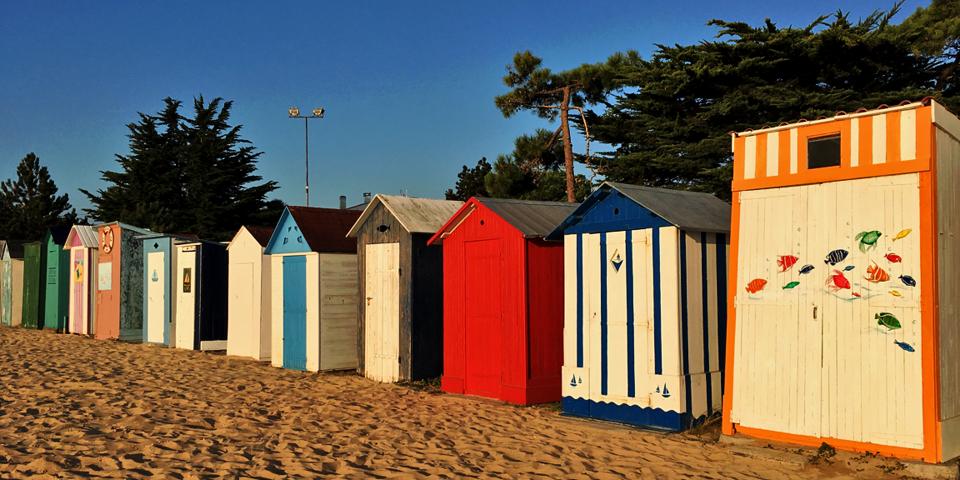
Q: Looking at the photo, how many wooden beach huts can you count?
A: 13